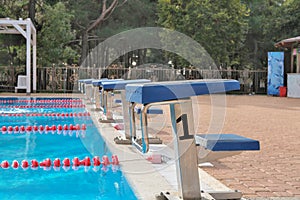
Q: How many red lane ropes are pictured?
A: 5